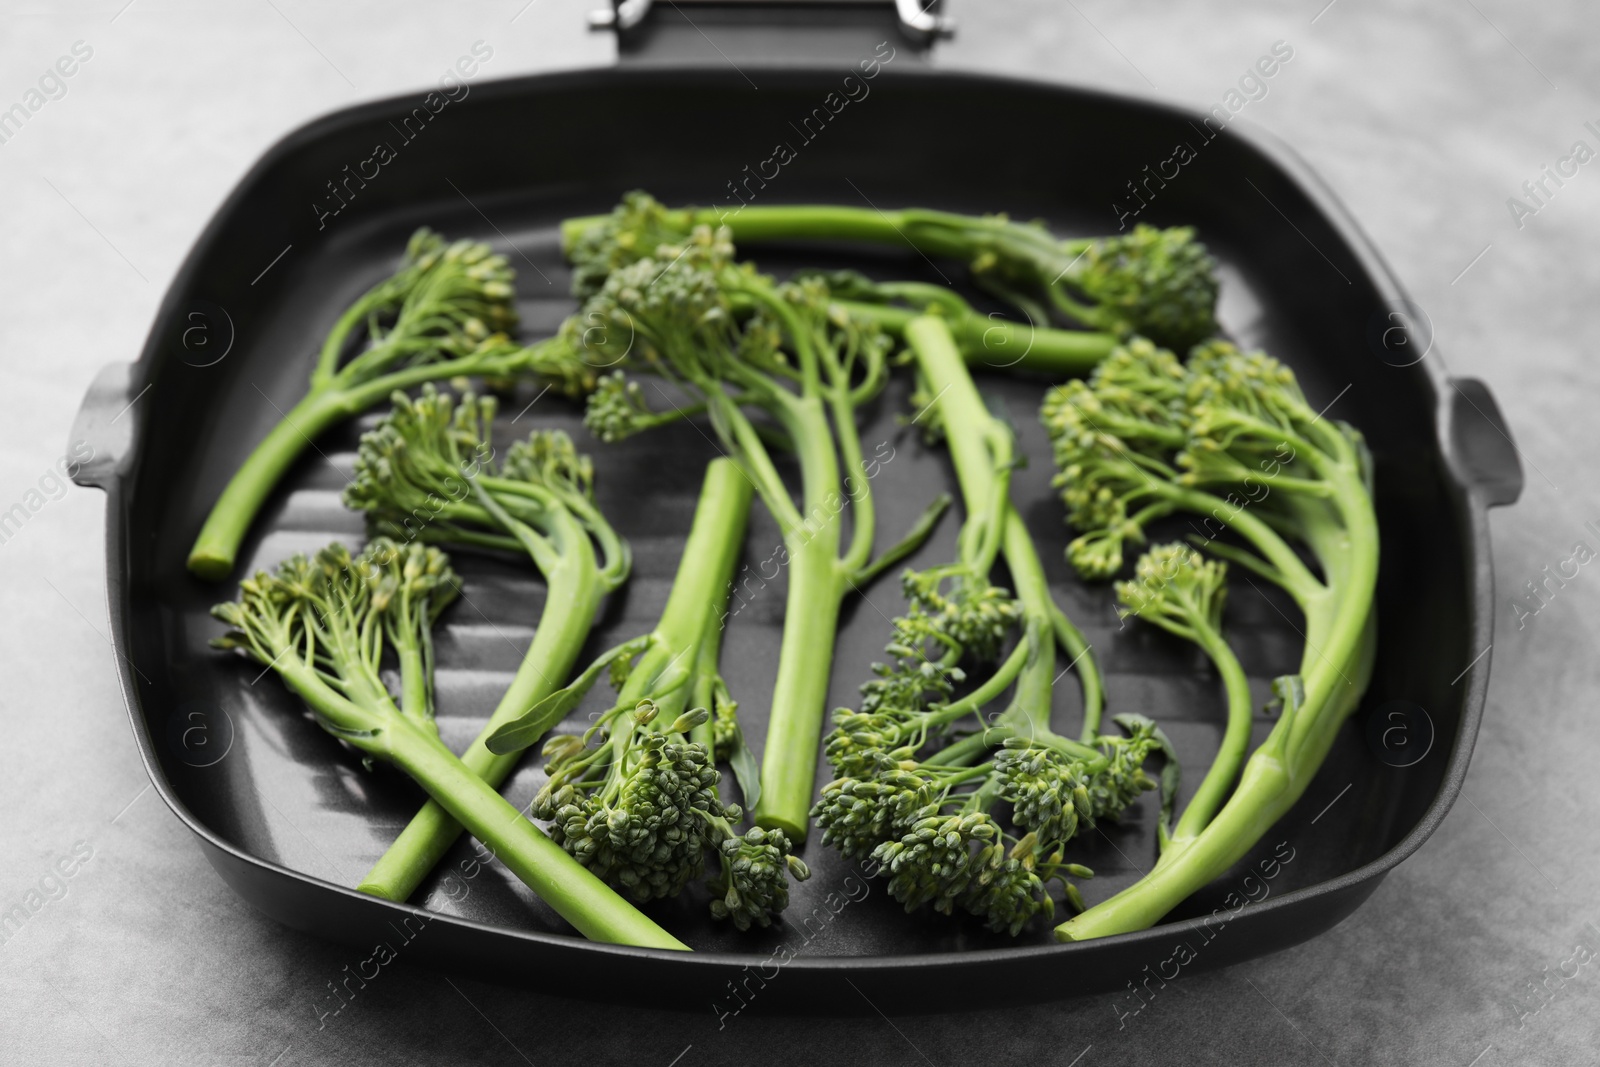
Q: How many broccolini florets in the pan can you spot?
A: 9